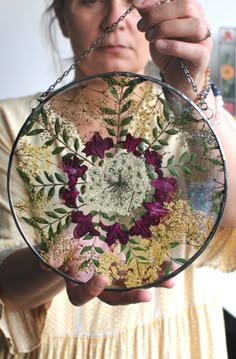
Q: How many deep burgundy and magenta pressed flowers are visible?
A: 10